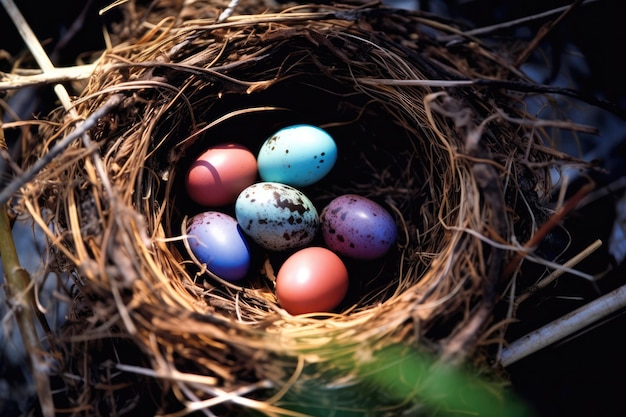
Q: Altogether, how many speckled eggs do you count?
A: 4